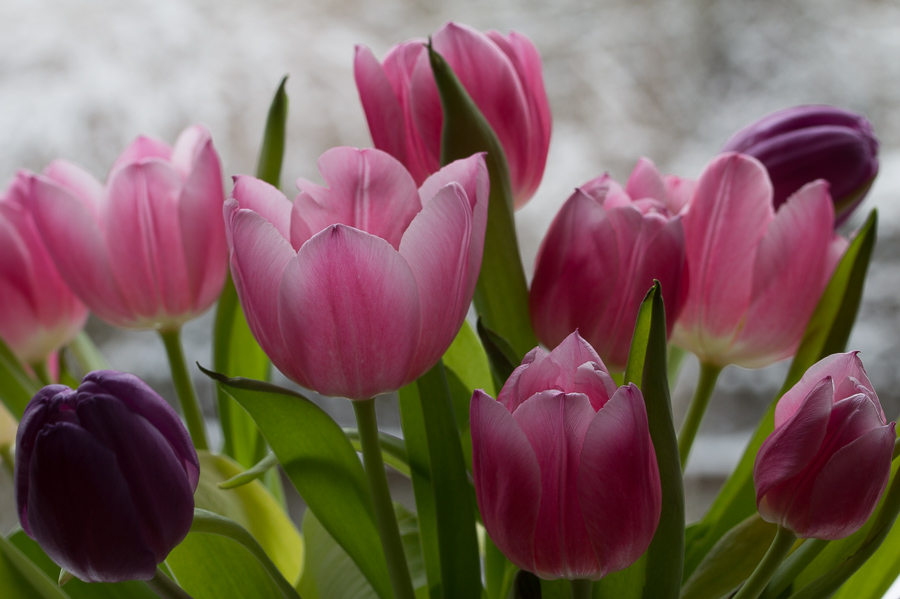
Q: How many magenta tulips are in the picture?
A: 8